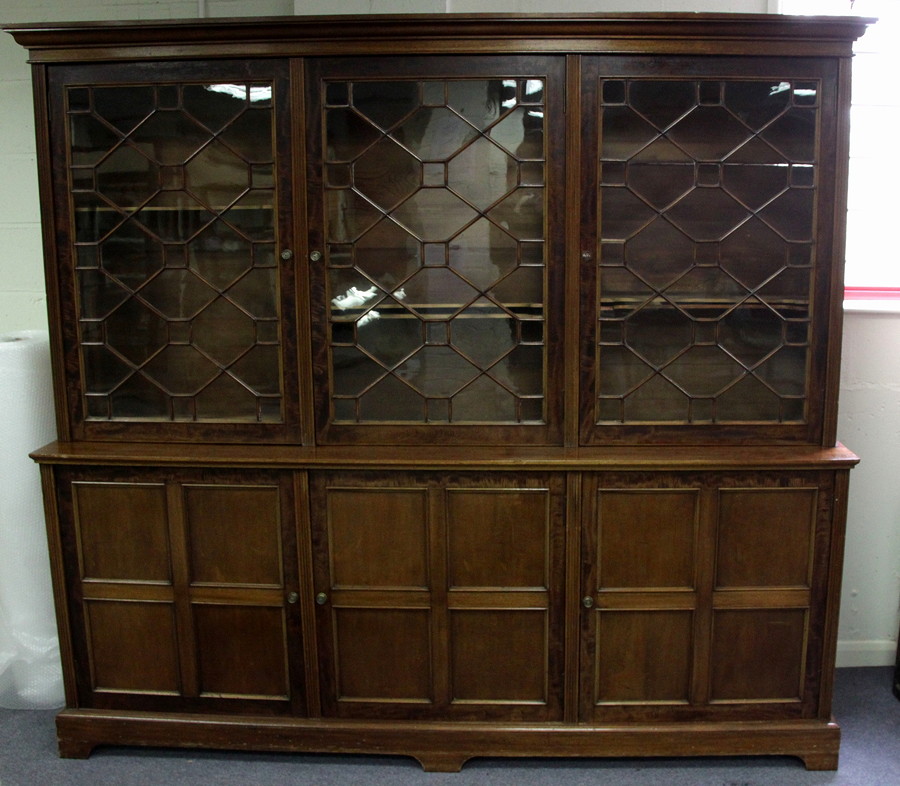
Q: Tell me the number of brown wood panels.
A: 12